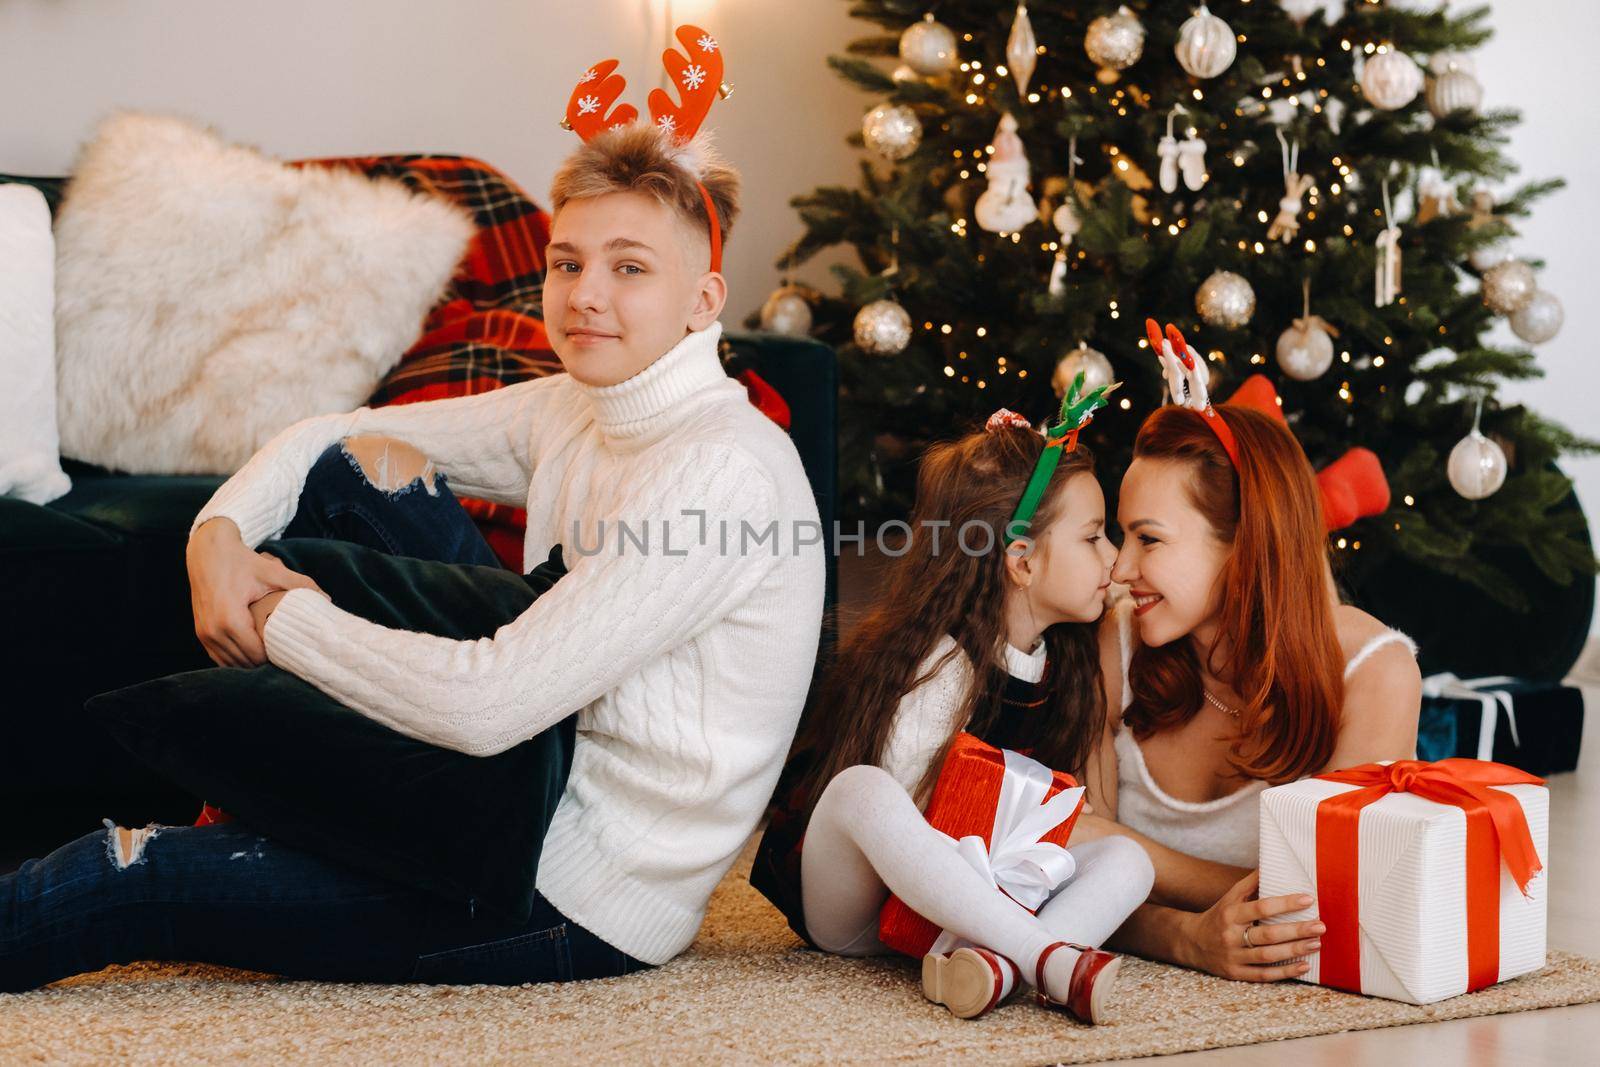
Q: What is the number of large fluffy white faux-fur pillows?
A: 1